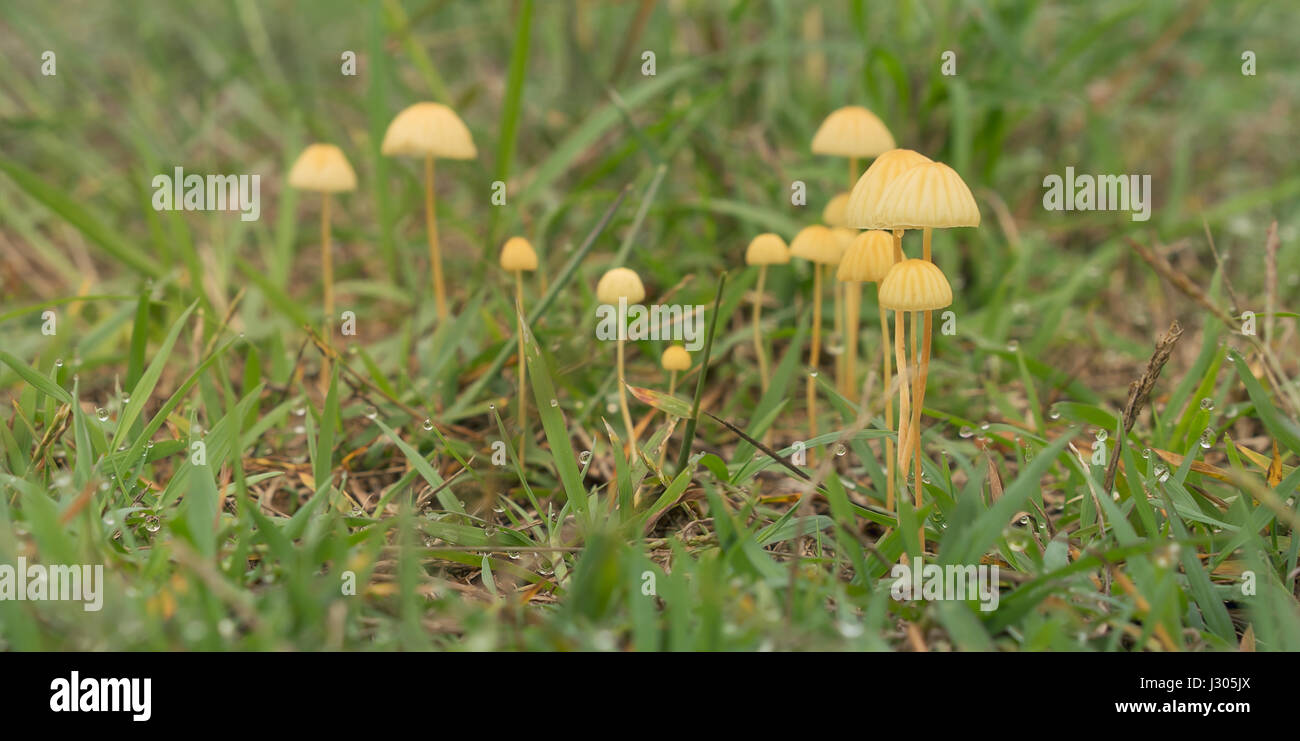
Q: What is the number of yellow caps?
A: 14